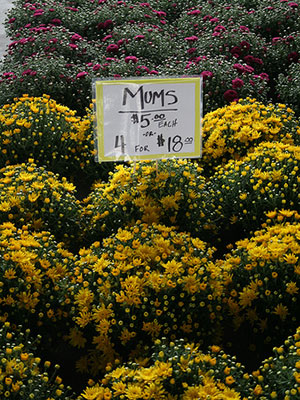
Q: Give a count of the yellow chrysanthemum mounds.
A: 11